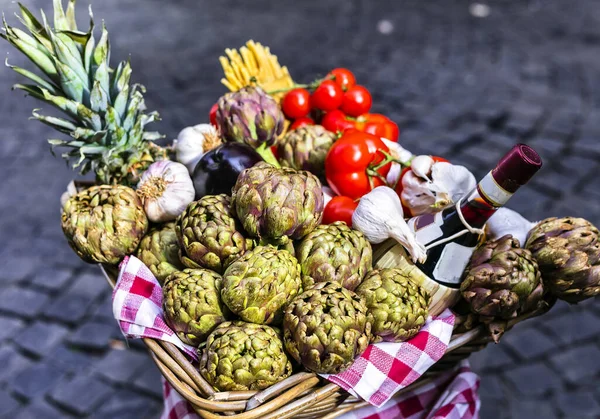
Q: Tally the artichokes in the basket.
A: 14